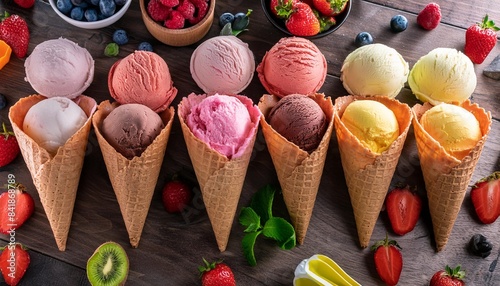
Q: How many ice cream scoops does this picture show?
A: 12